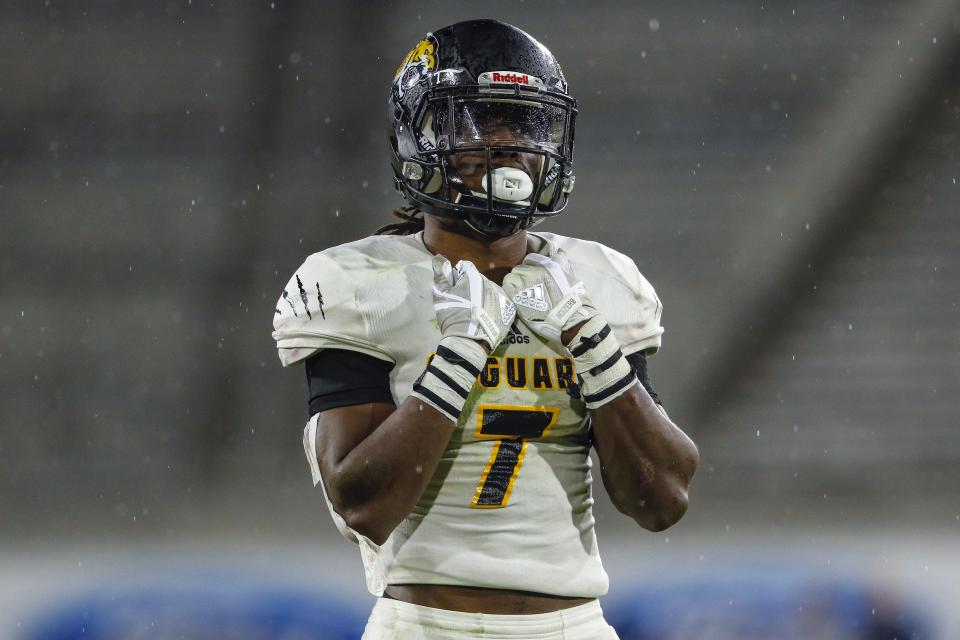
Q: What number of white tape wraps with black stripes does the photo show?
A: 2